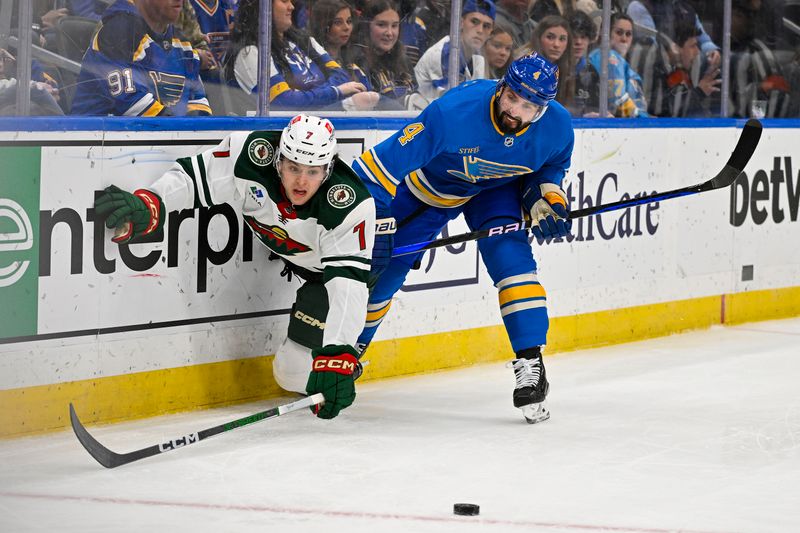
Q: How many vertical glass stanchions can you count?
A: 5